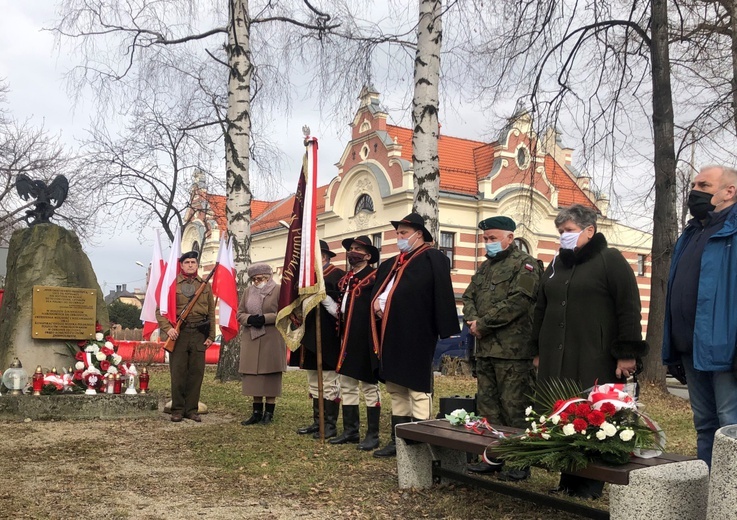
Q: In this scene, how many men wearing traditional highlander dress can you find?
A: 3